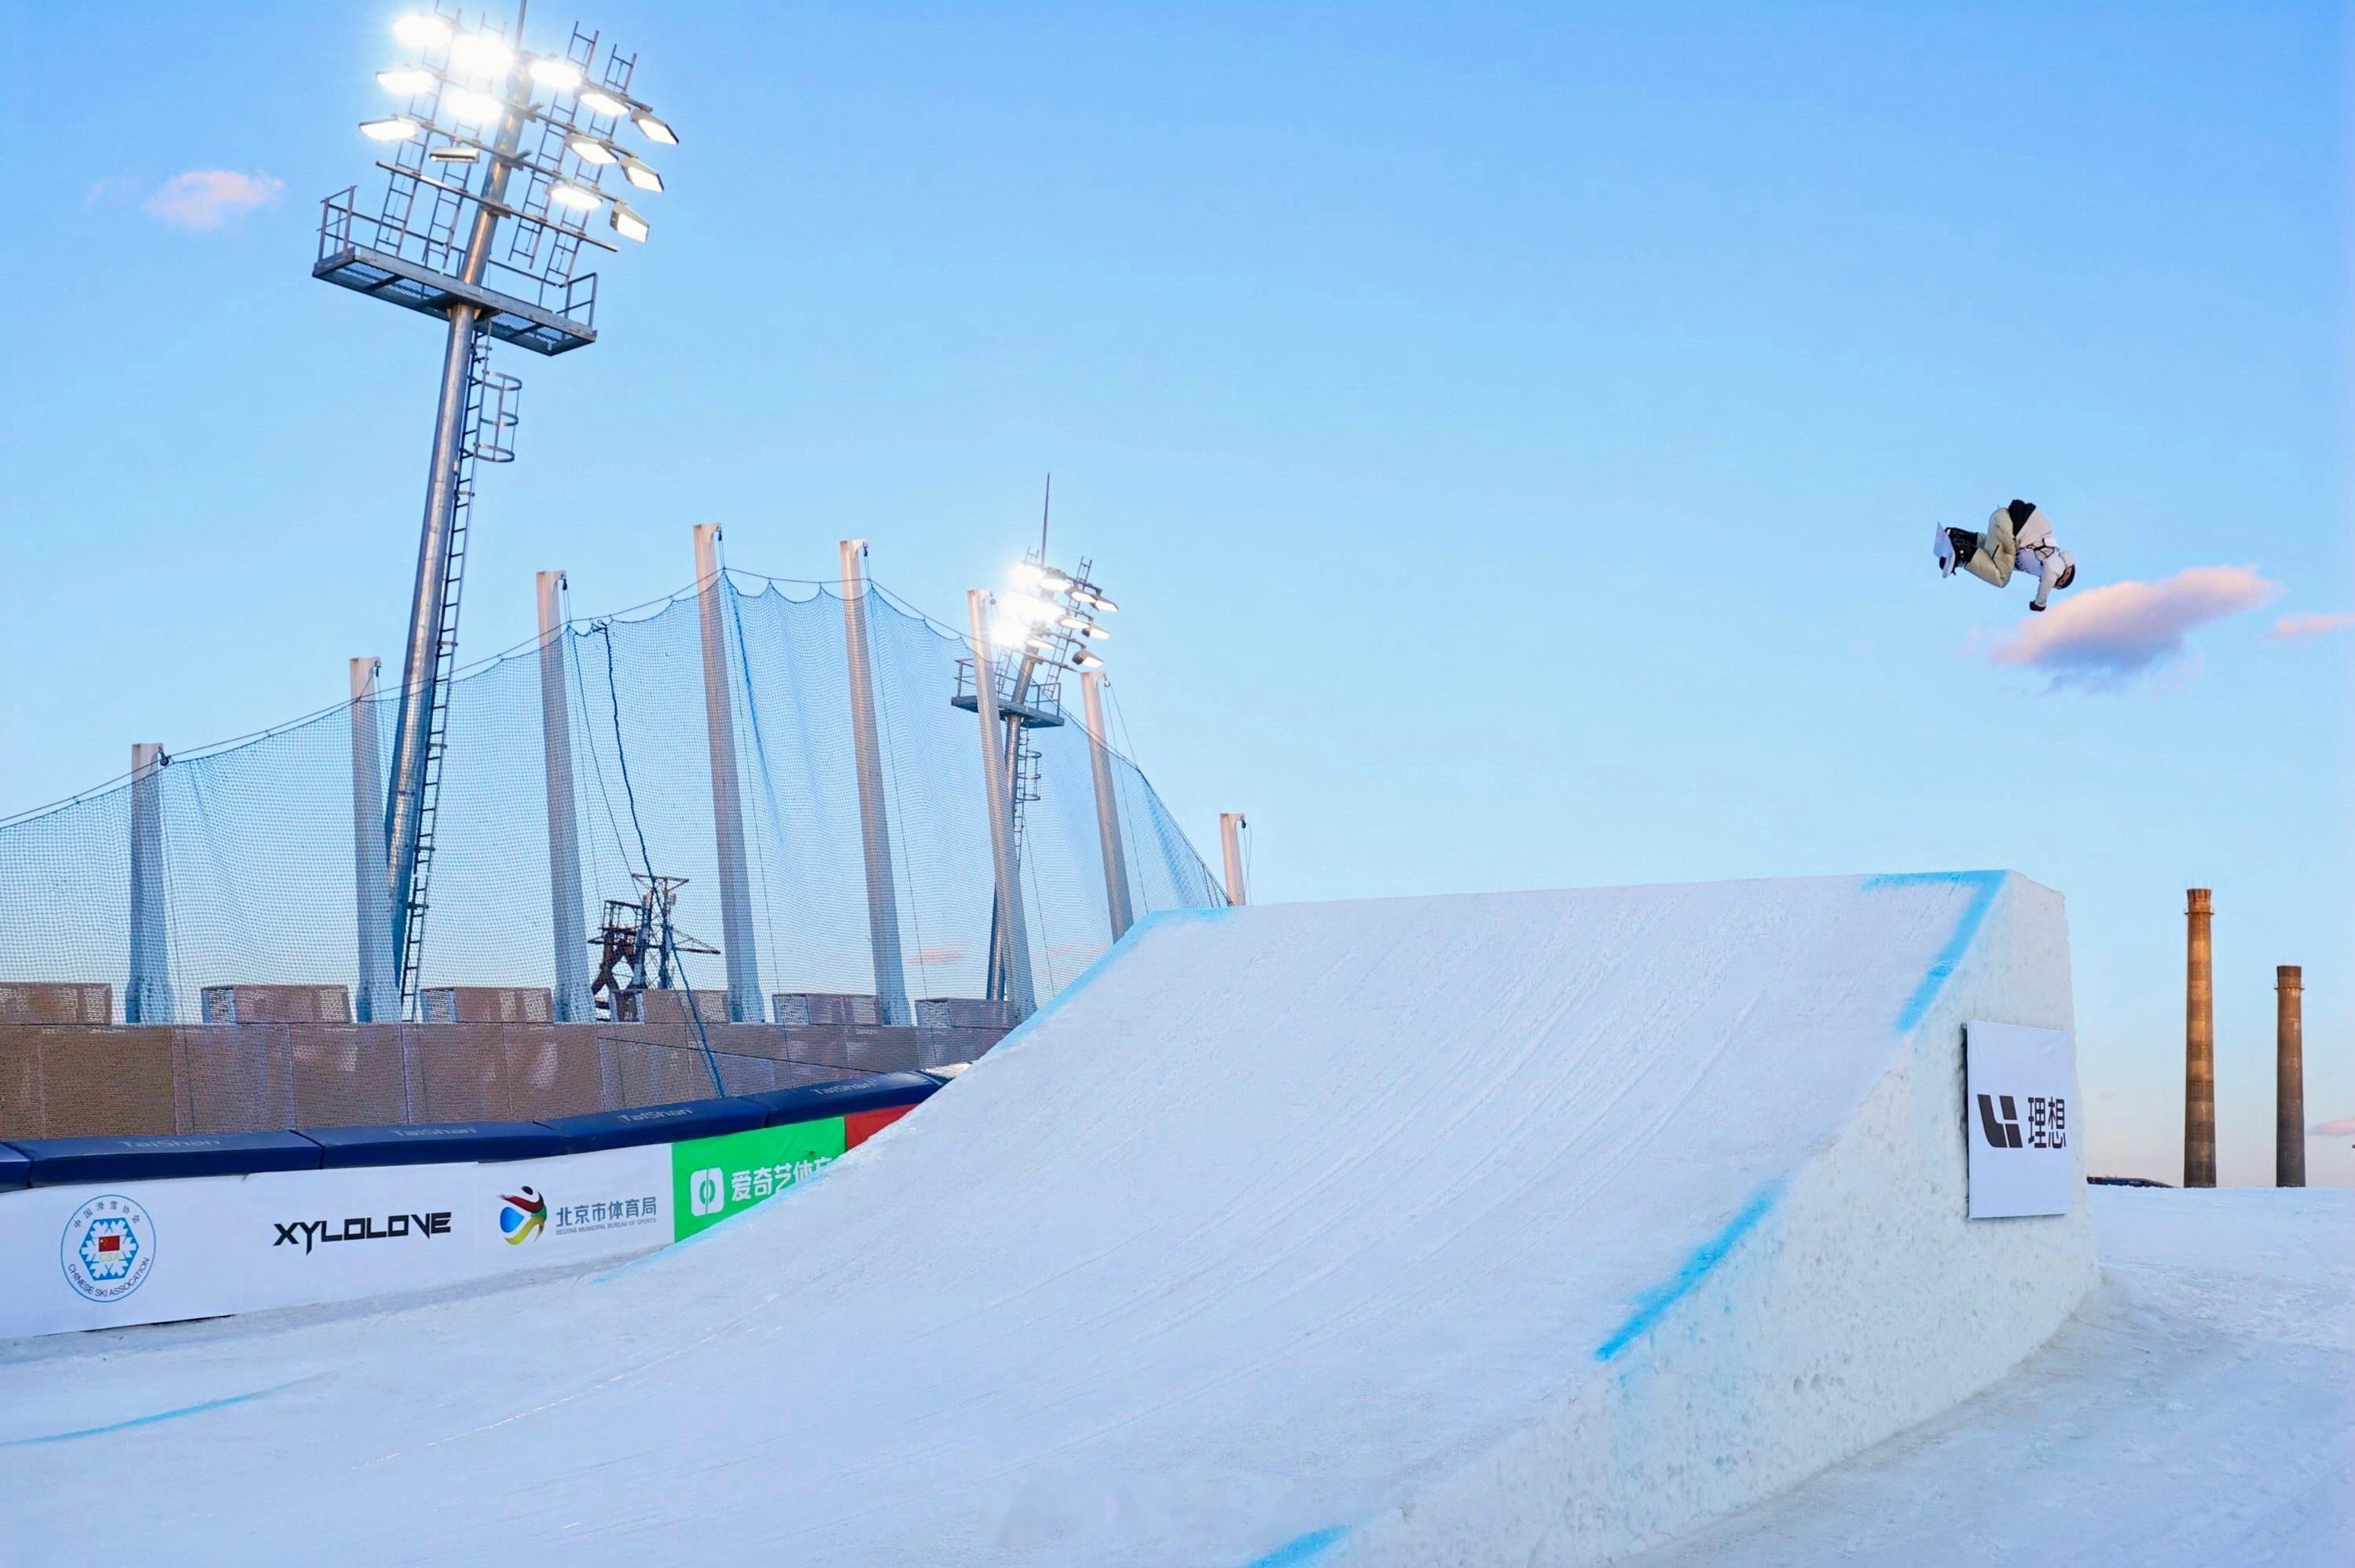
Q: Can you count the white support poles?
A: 8